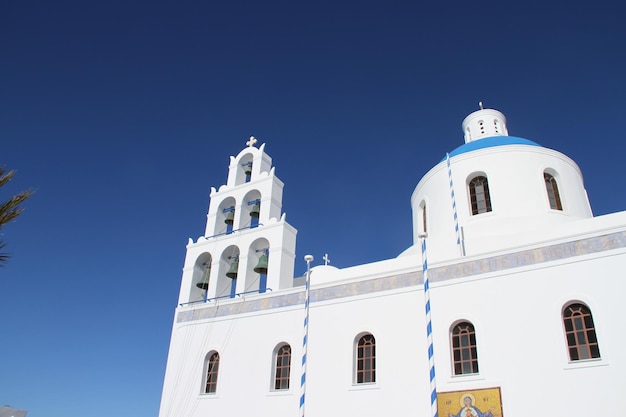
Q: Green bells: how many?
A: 6